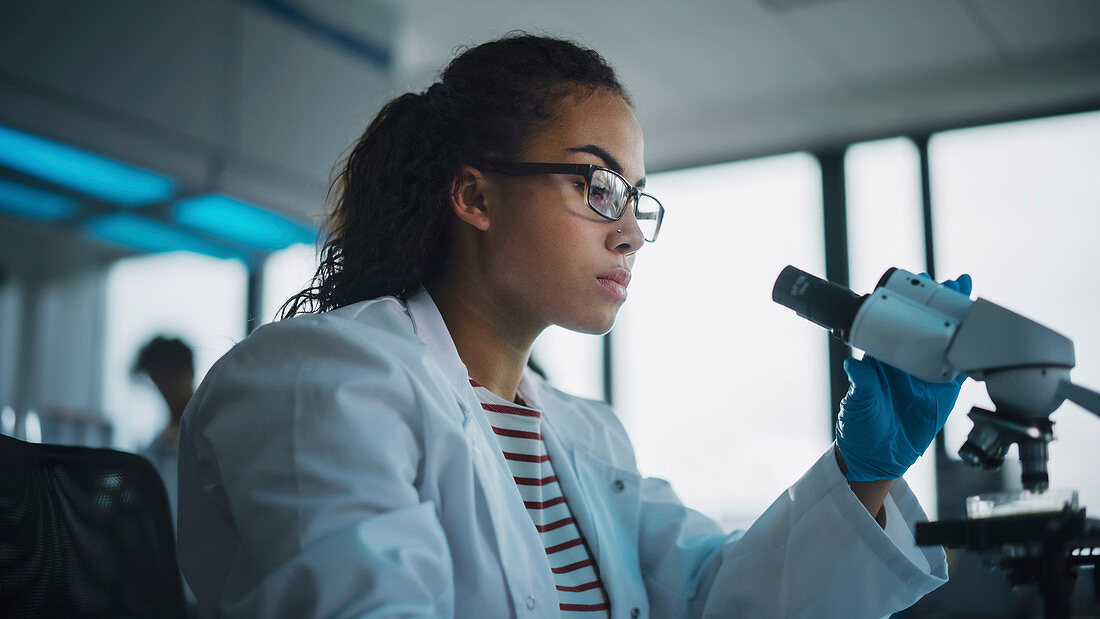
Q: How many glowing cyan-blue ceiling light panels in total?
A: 4